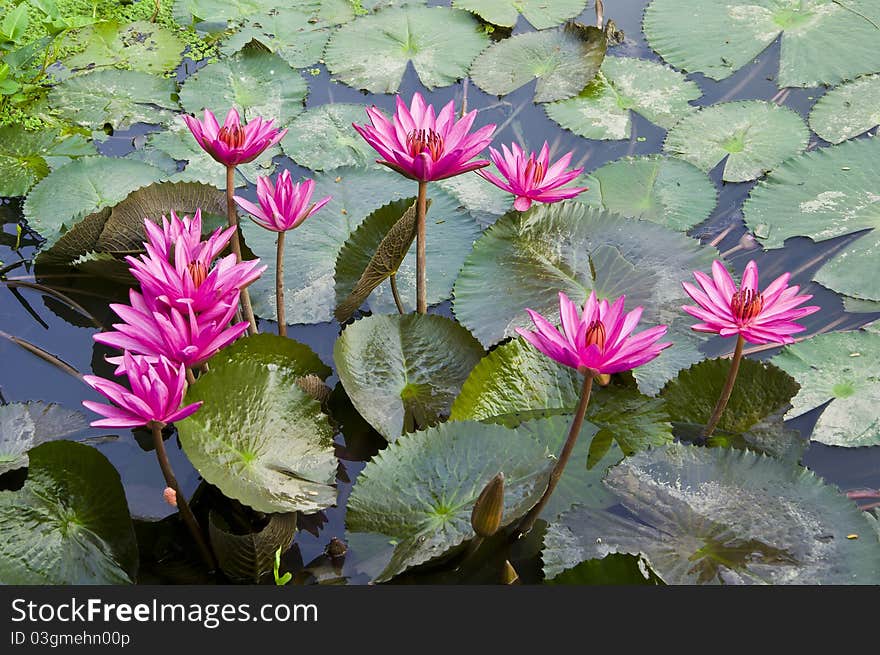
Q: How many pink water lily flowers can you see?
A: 10